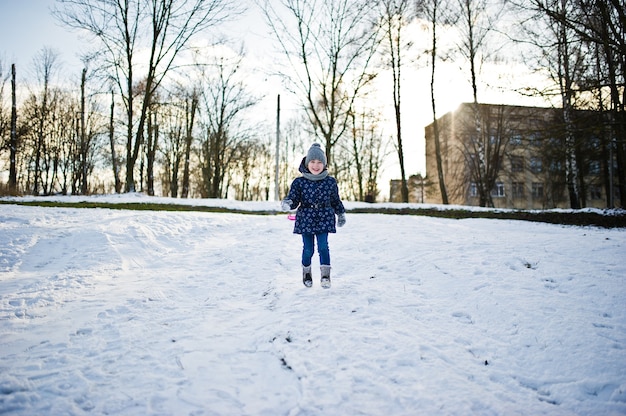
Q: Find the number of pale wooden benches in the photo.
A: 0